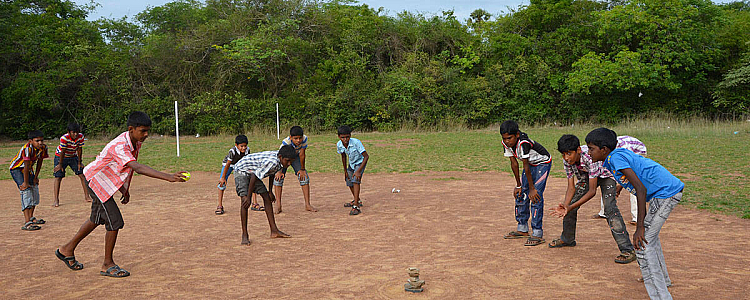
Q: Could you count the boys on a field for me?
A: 11